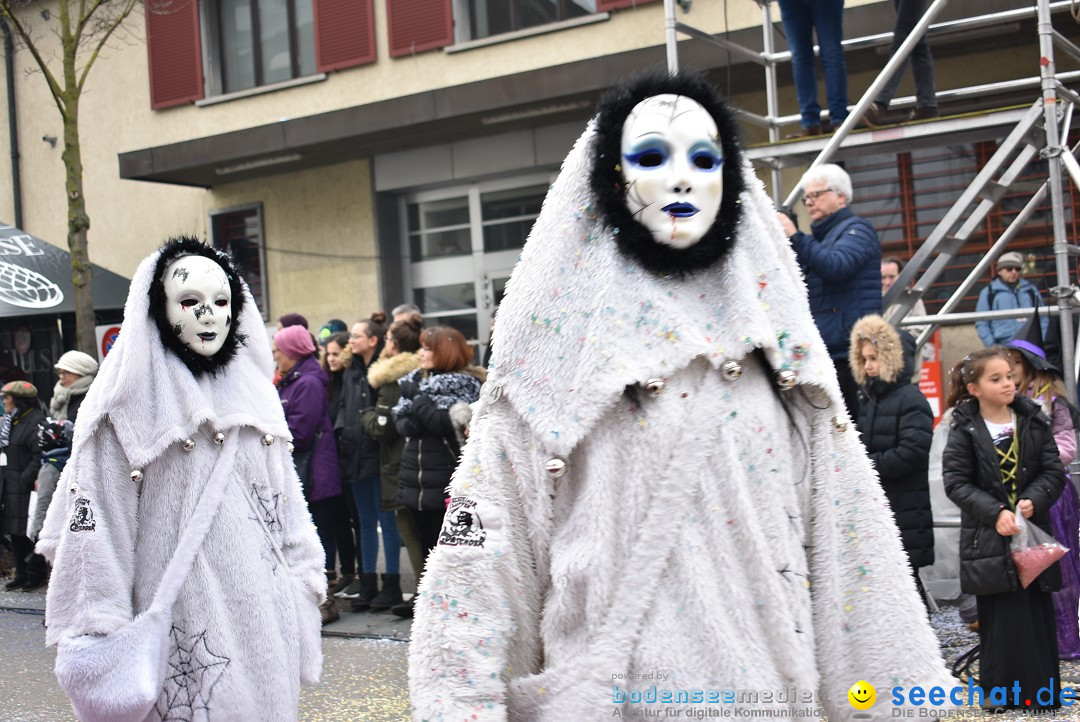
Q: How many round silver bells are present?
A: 11